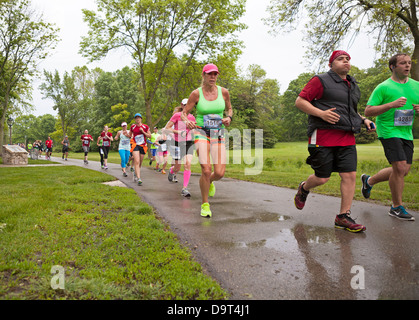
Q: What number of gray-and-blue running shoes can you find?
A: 2